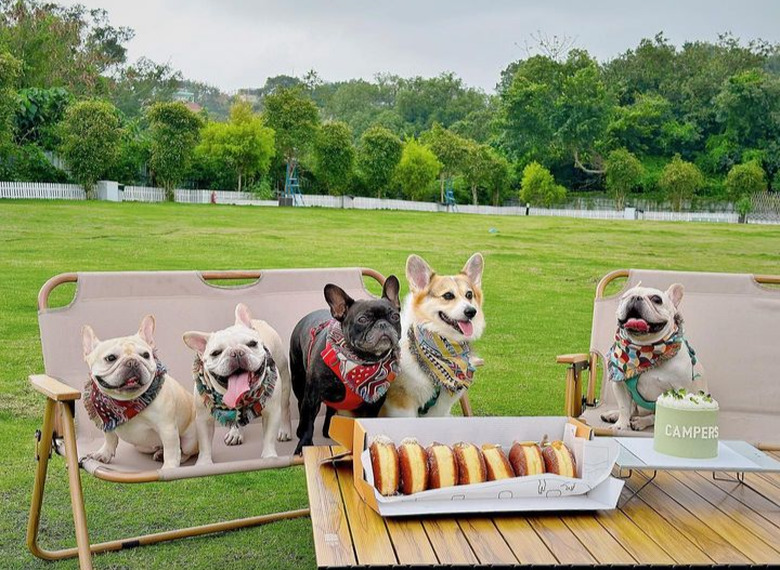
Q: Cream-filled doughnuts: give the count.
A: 7